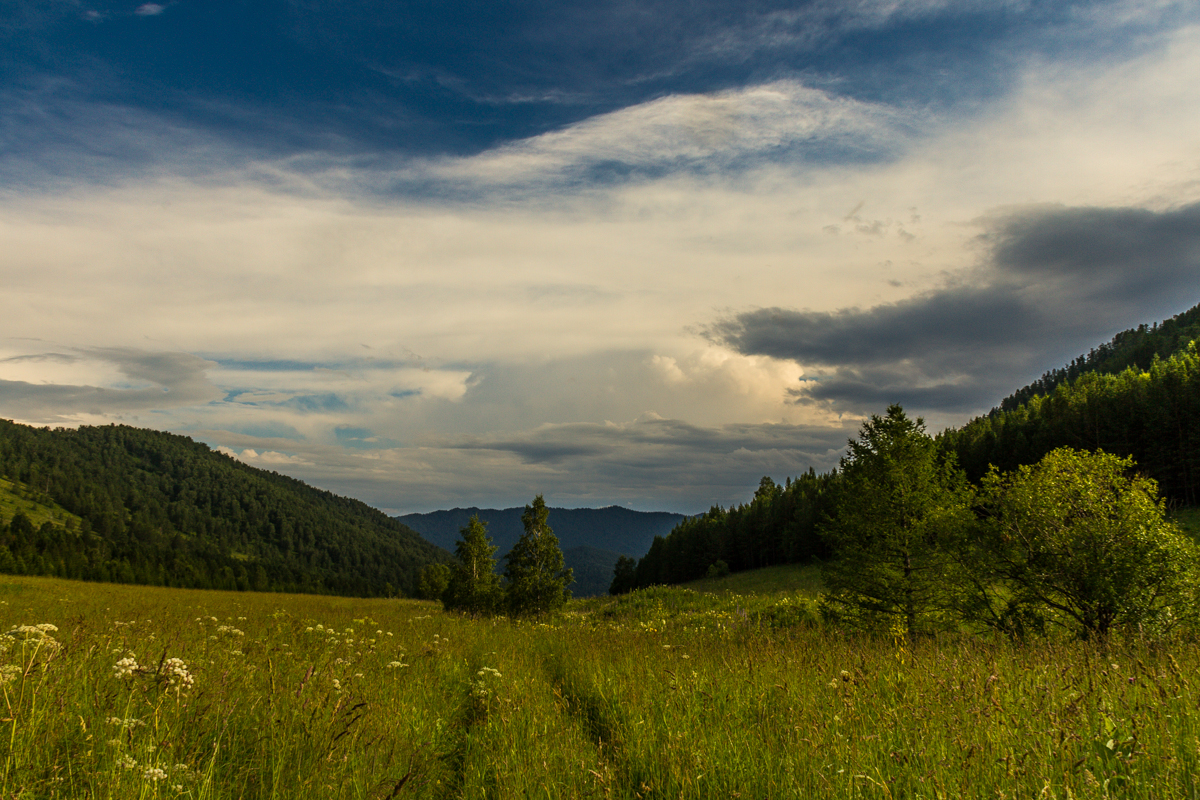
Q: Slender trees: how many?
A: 2